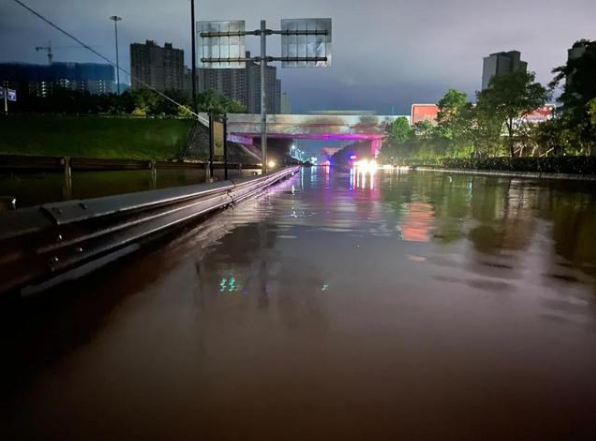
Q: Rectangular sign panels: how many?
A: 2